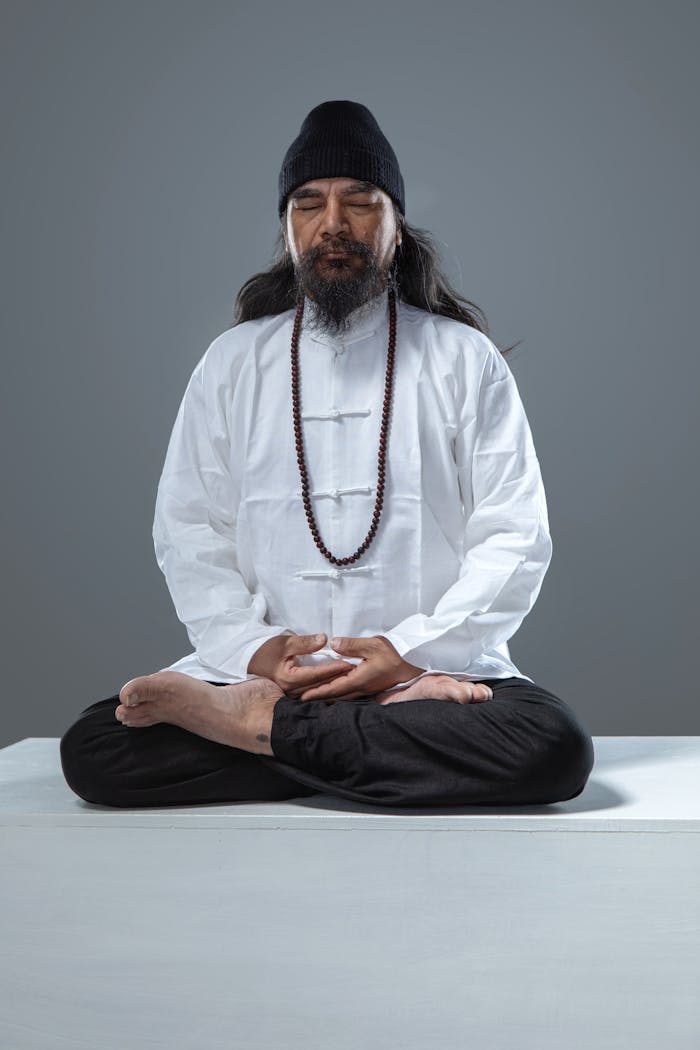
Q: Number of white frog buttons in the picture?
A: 4